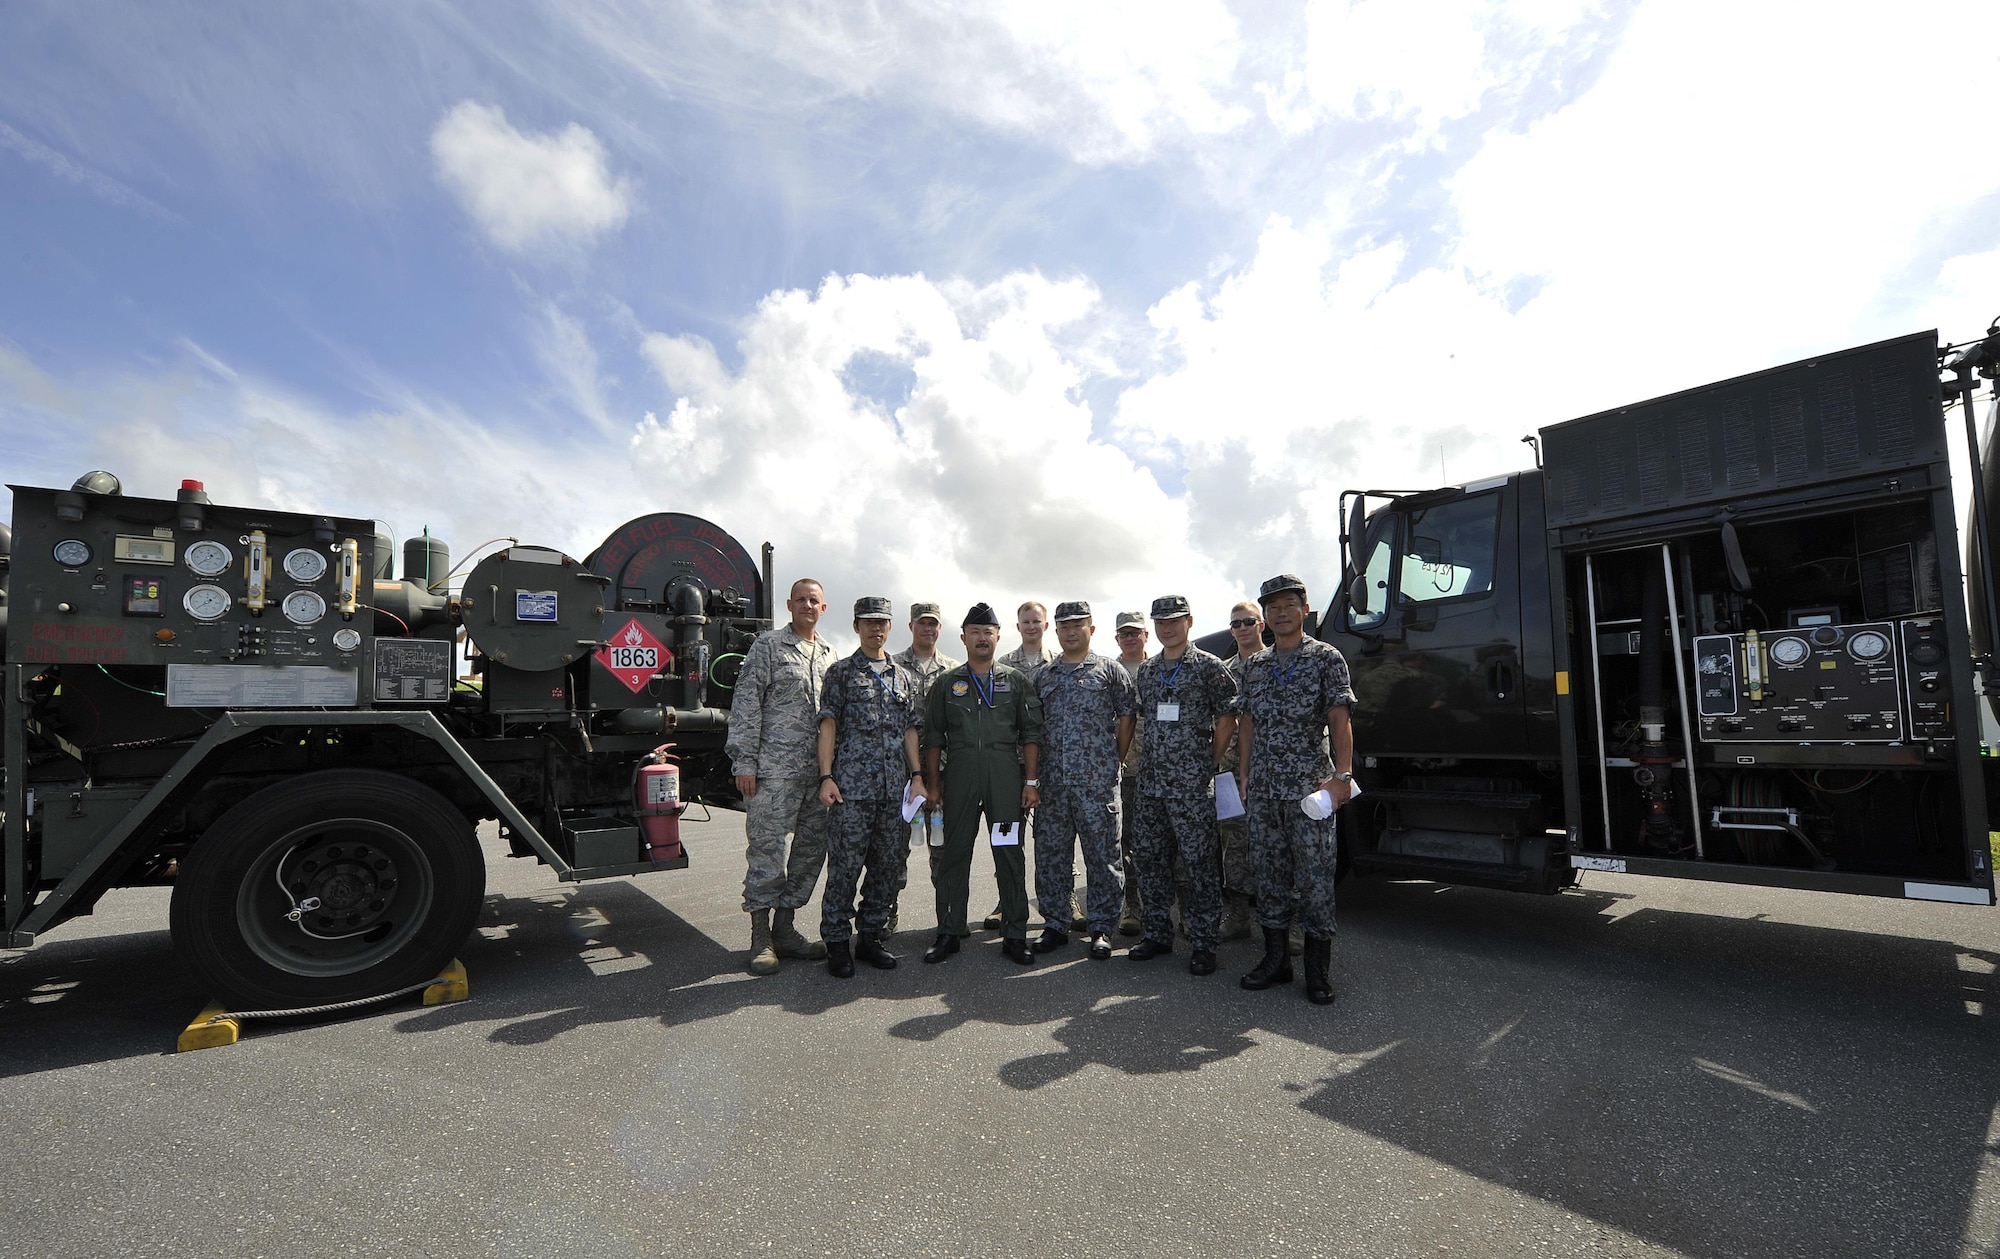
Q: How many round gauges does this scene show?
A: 8